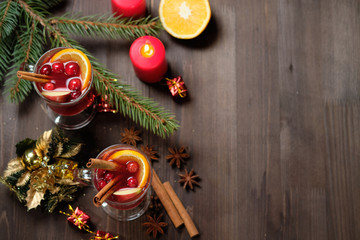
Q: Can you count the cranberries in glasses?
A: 11